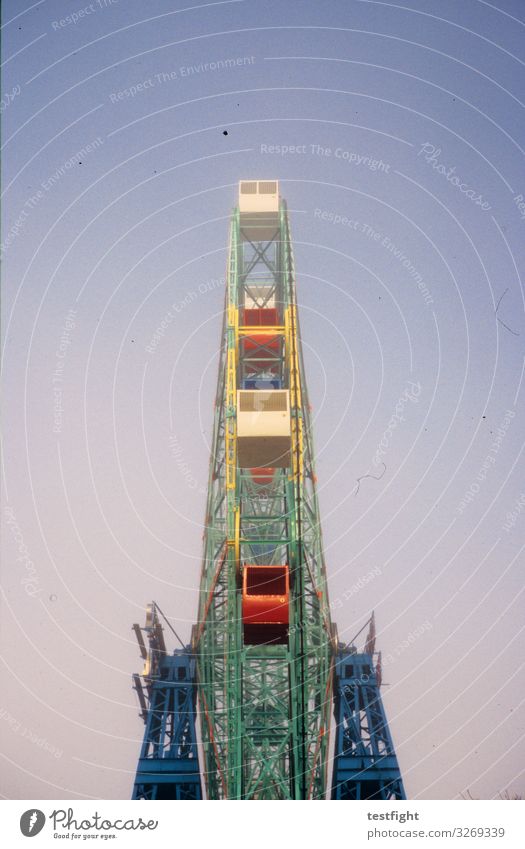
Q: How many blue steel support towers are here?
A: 2